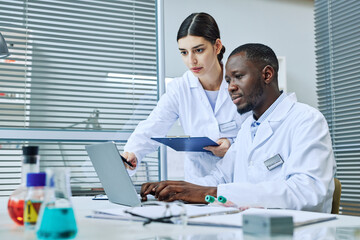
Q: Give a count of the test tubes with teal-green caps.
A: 2